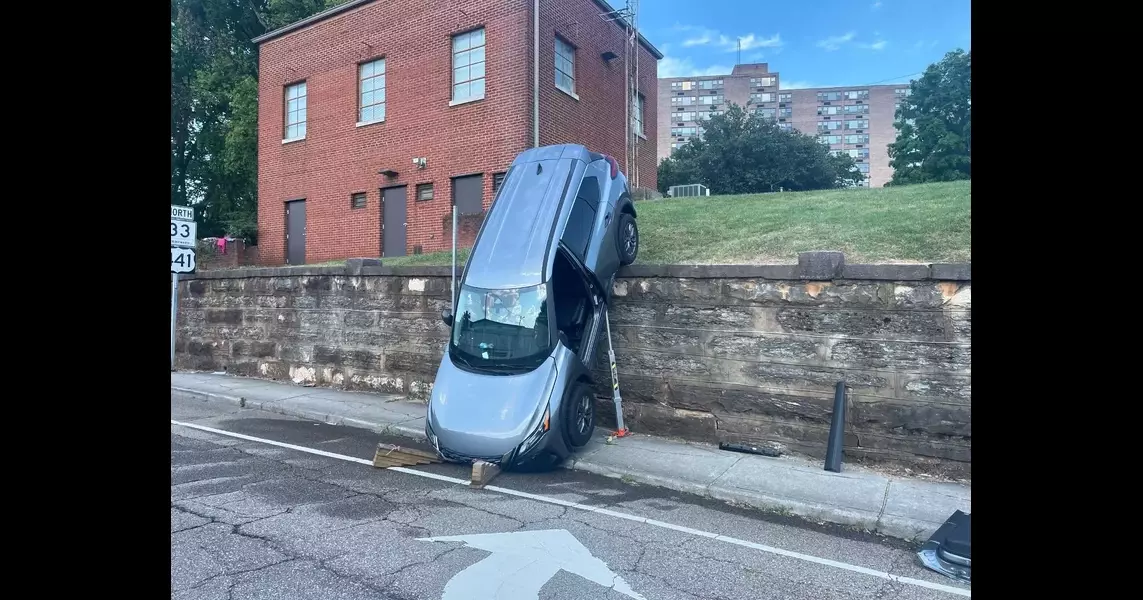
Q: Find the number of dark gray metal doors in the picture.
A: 3